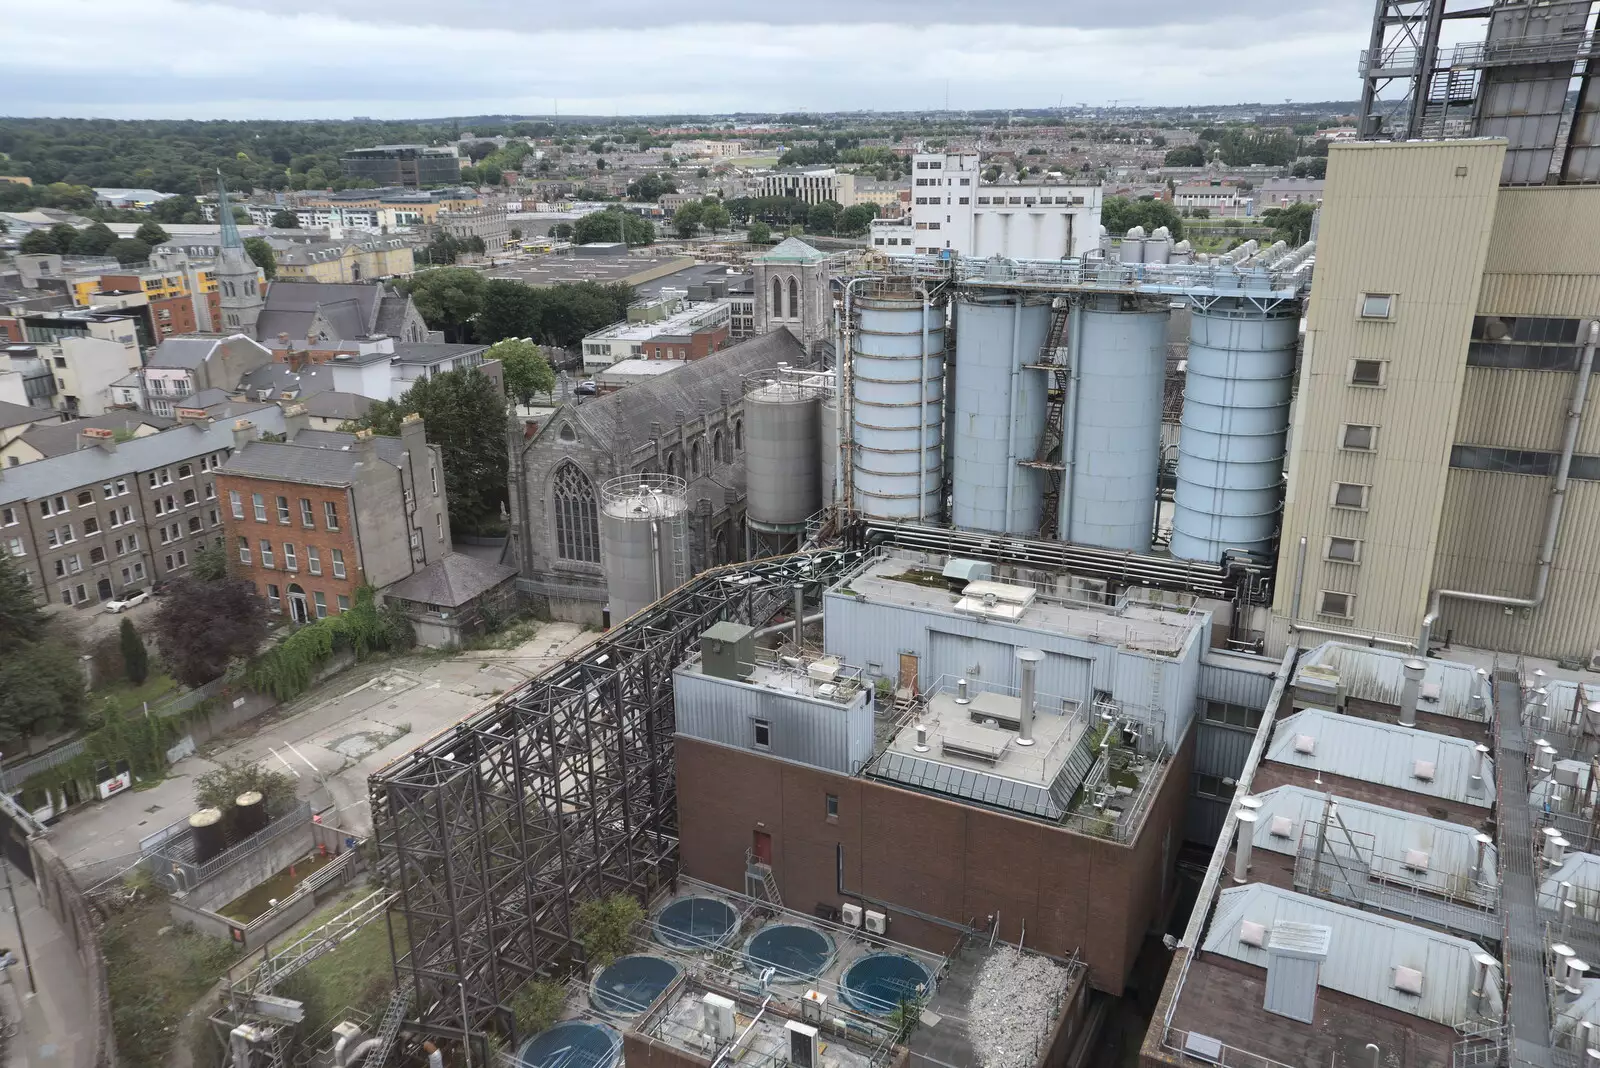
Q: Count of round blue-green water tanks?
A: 5